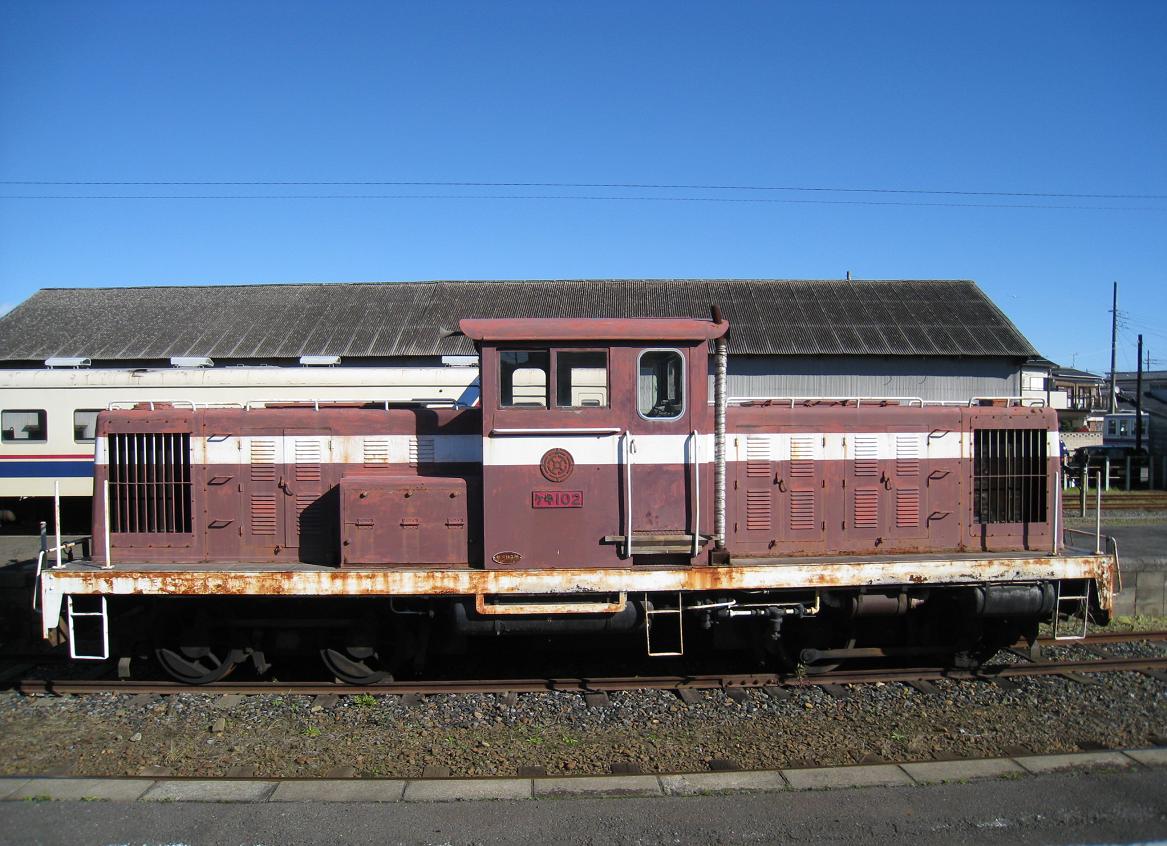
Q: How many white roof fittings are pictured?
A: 4